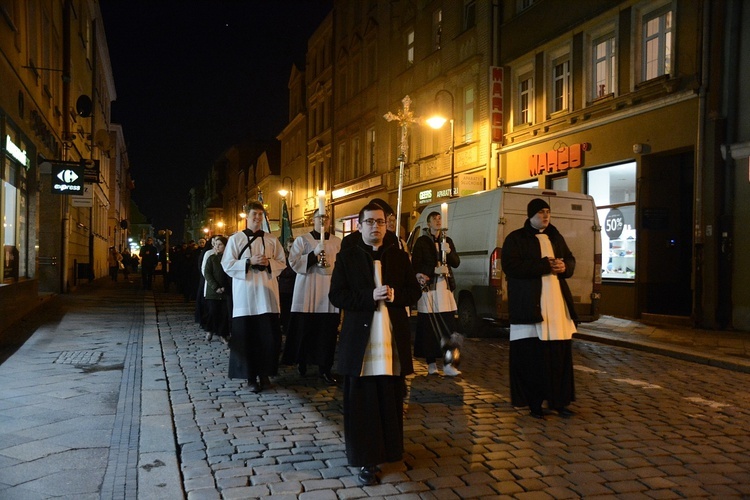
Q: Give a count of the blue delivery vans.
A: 0